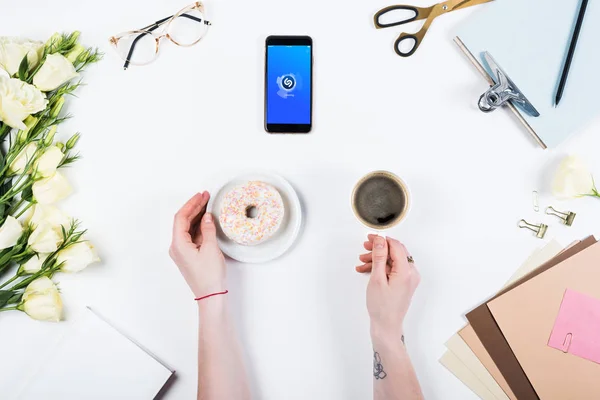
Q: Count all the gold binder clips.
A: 2